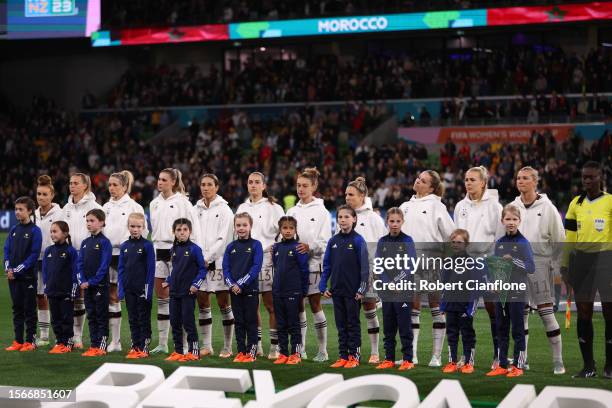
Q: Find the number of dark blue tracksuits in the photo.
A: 11